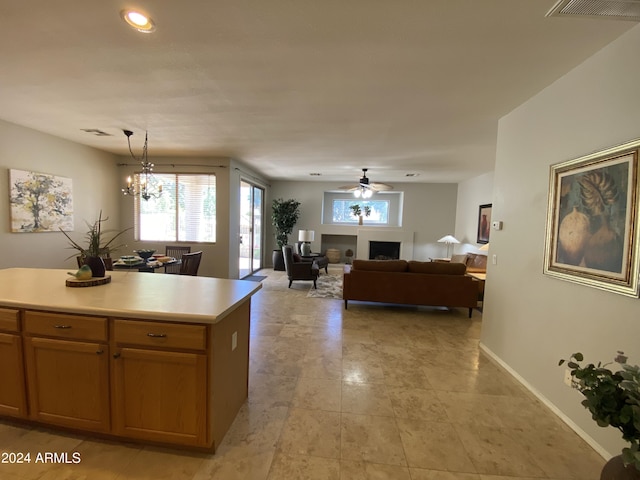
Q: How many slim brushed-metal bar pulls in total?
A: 2